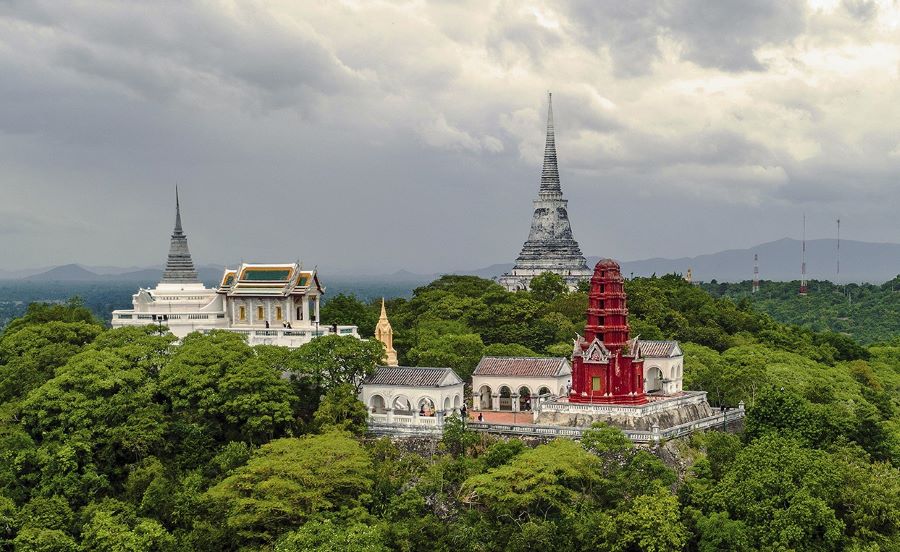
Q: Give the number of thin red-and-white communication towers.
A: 3